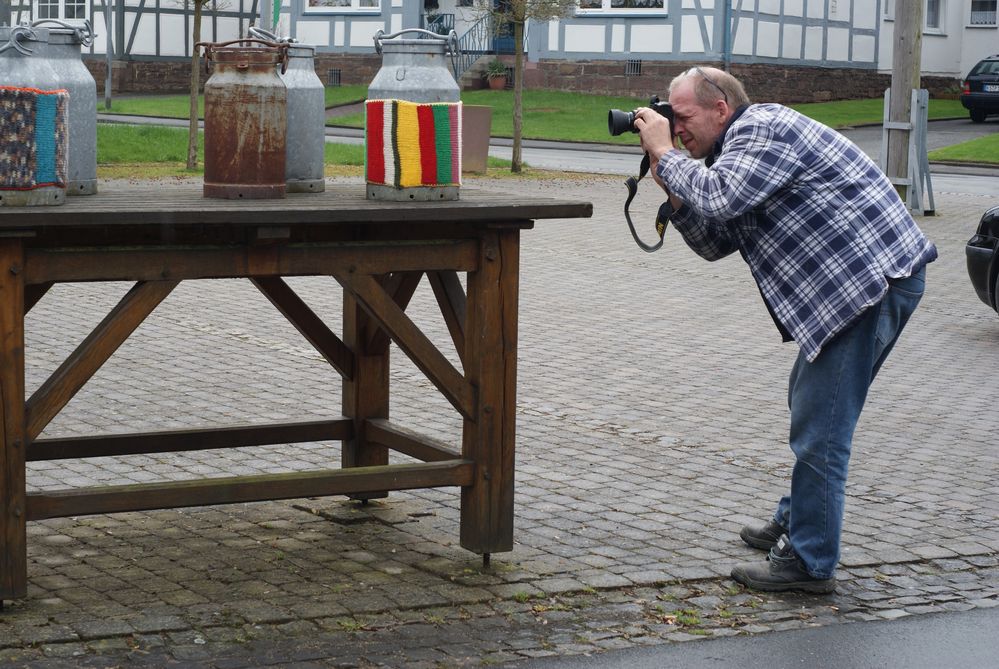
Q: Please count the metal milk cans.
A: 5